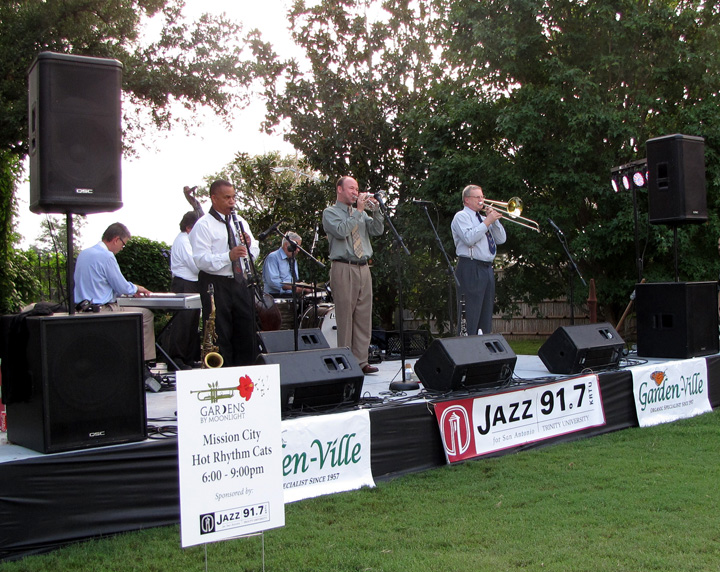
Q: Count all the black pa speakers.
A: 8